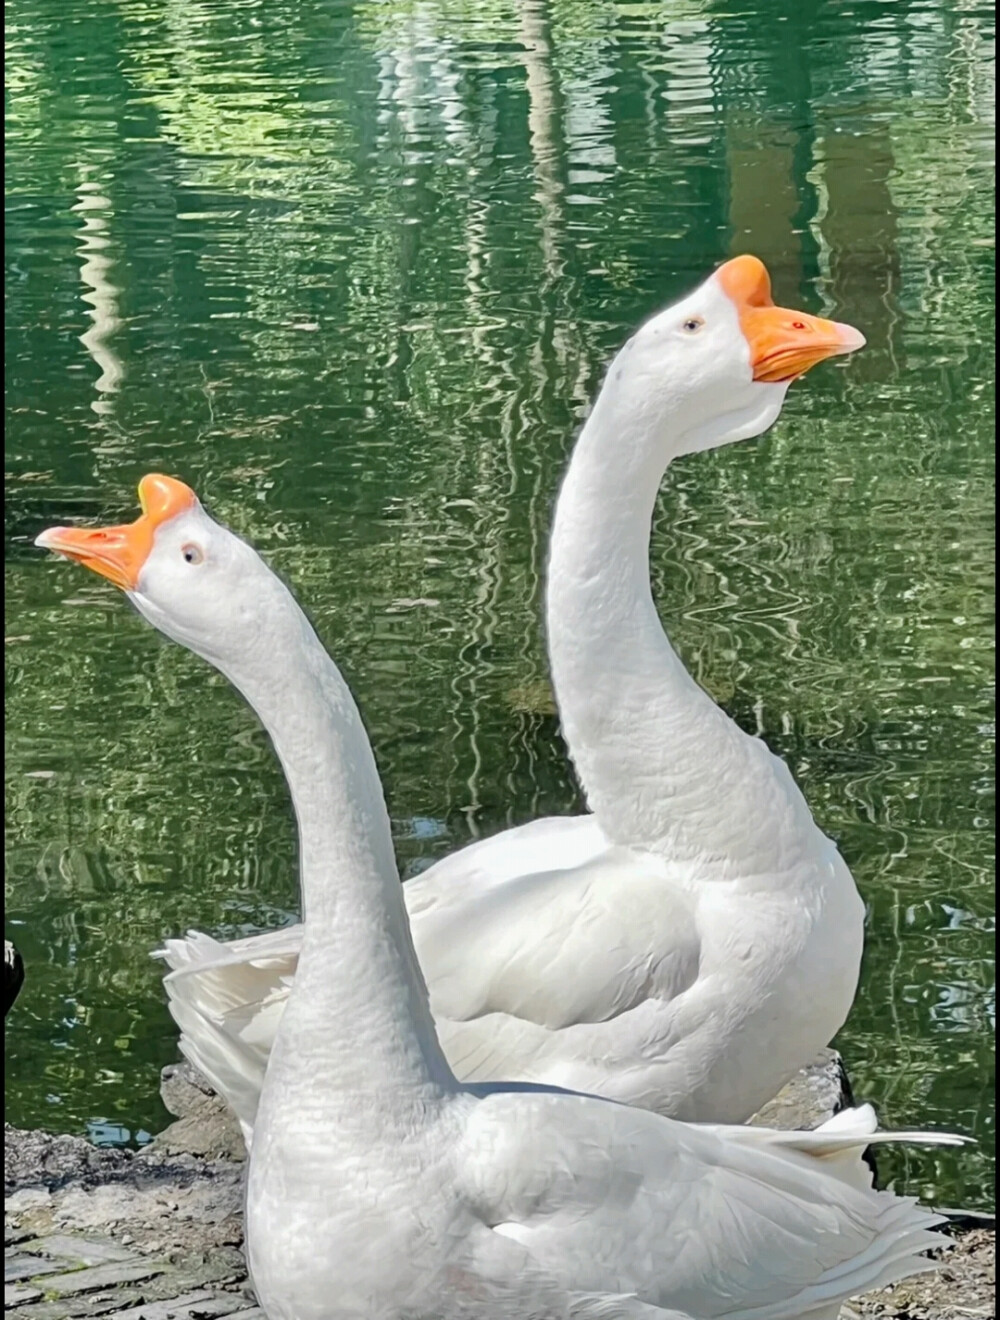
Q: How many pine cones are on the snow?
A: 0